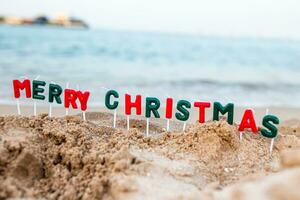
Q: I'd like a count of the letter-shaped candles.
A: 14